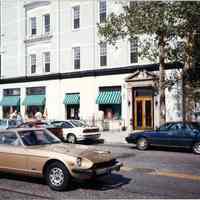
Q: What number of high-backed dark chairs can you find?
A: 0